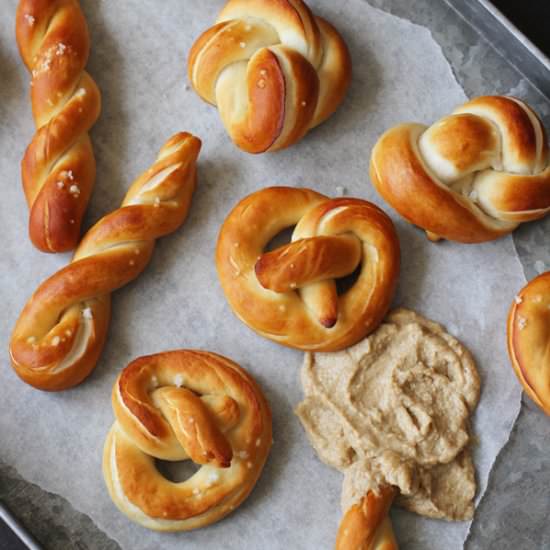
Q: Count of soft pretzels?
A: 8